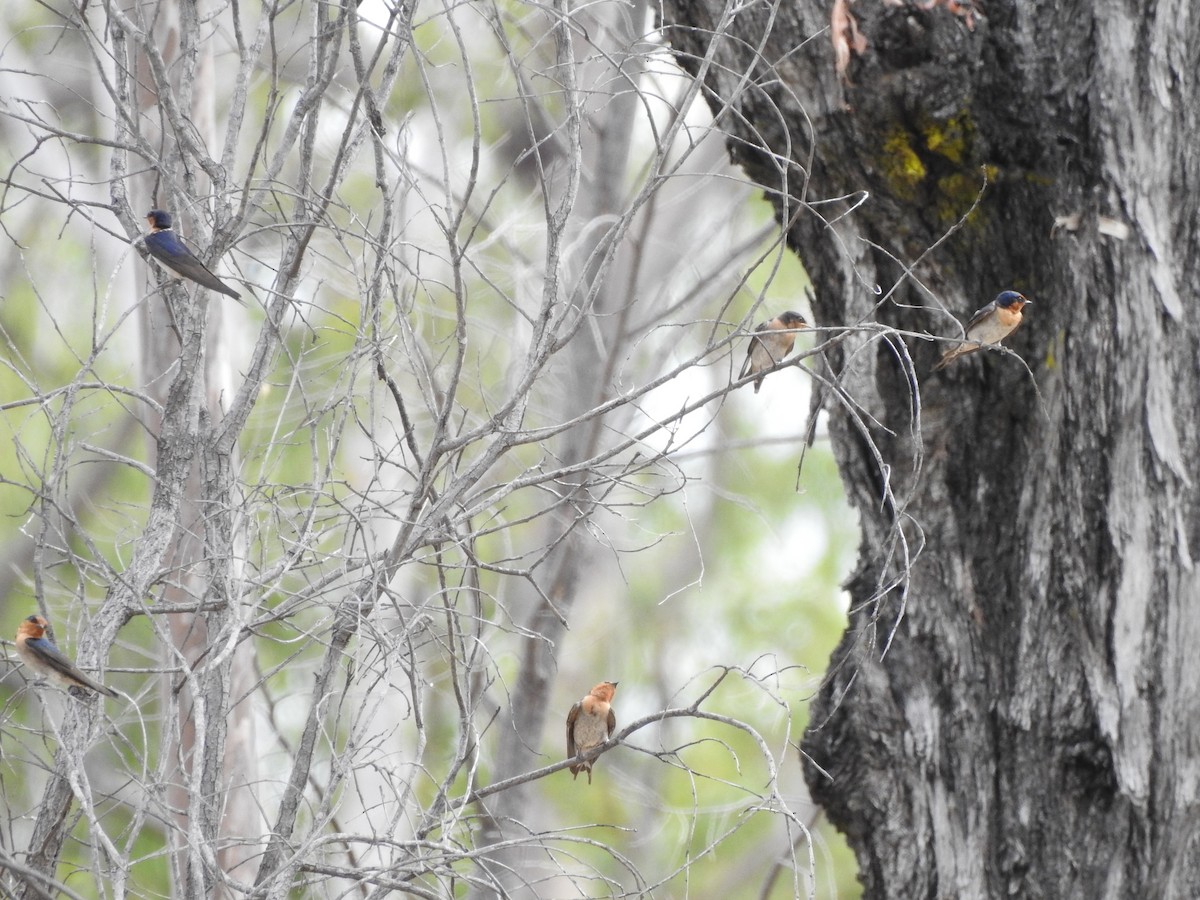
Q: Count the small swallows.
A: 5